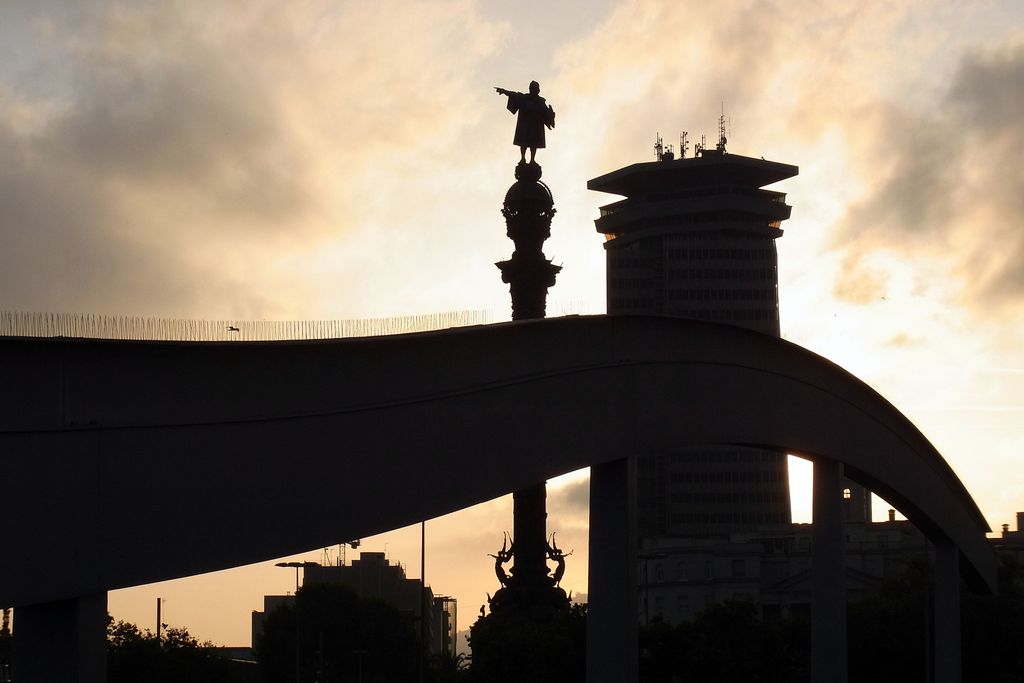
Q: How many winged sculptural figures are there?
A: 2